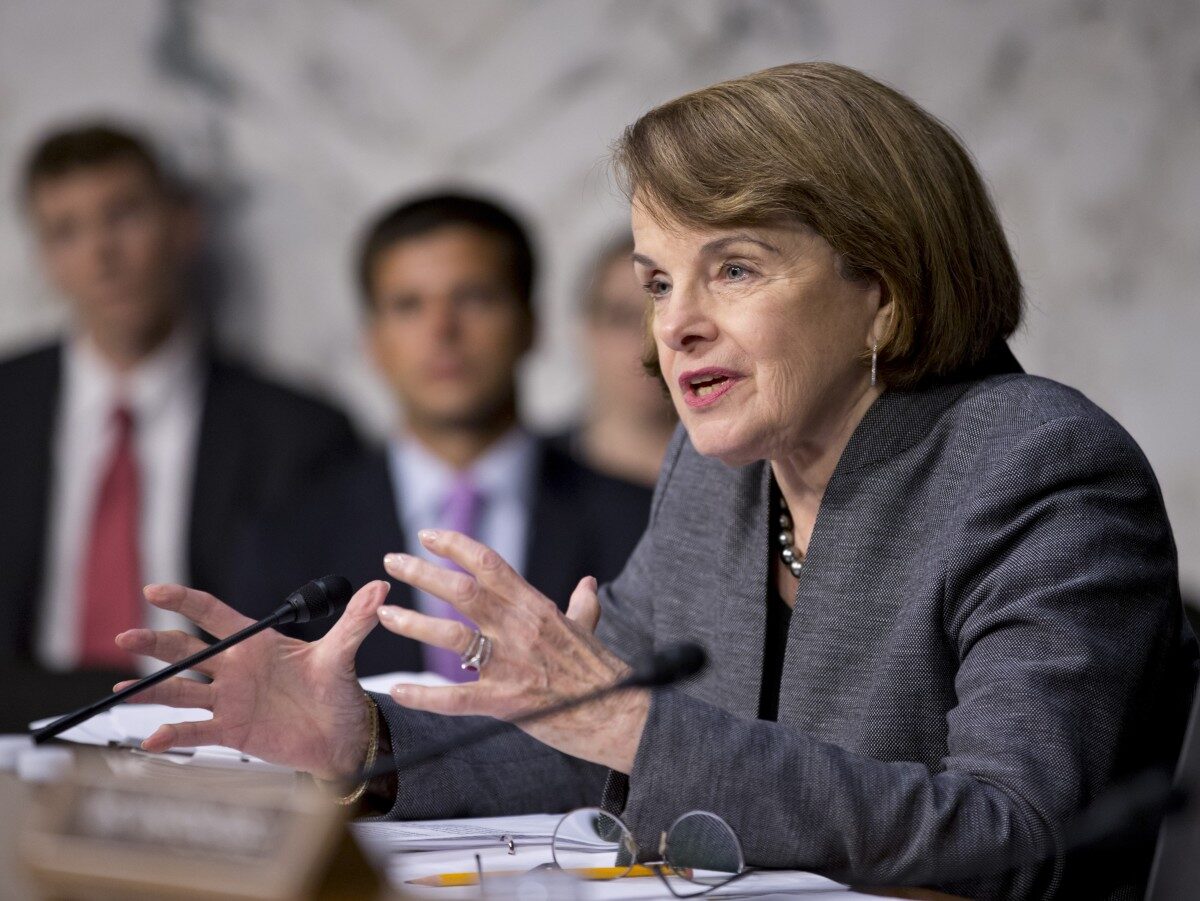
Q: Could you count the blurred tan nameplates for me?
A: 1